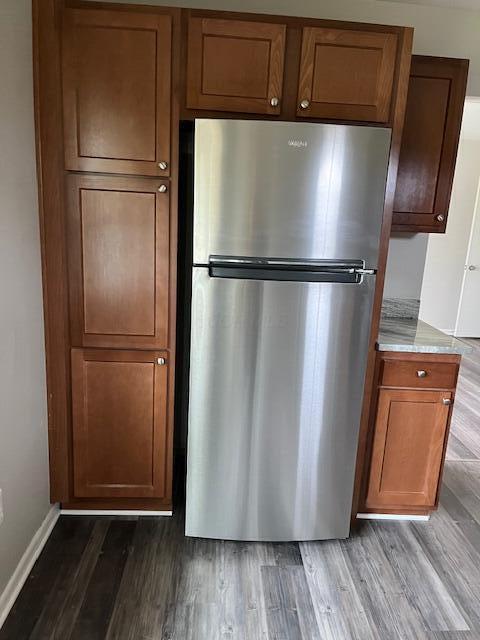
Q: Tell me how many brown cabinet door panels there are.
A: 7